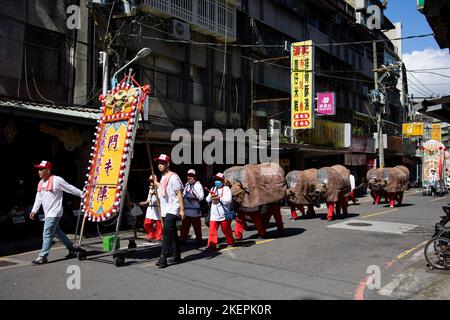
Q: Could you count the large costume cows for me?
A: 5